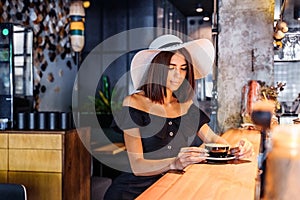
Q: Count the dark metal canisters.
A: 5